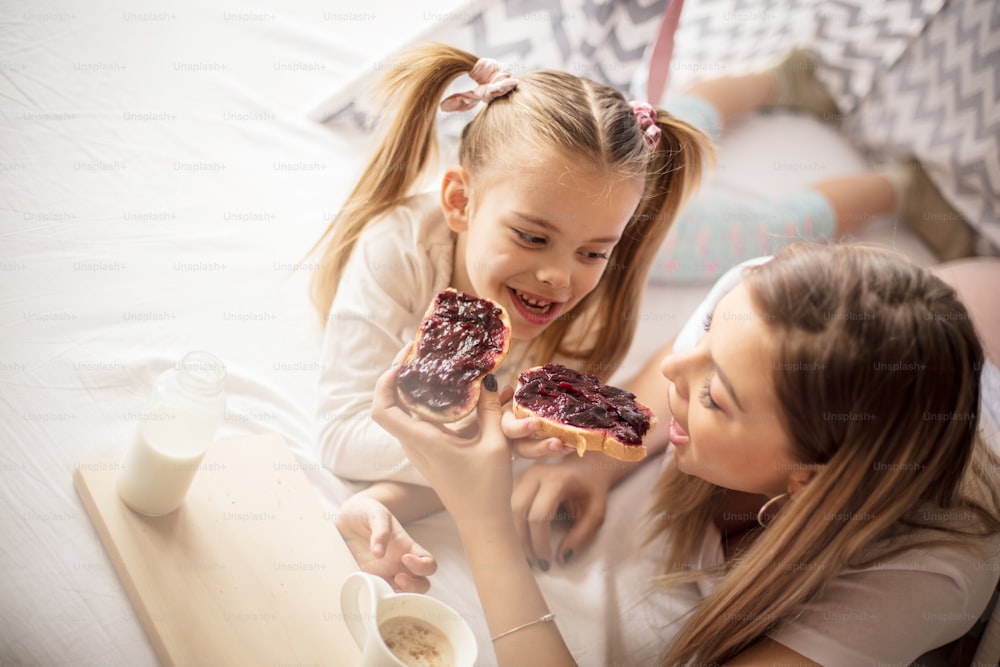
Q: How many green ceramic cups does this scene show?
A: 0